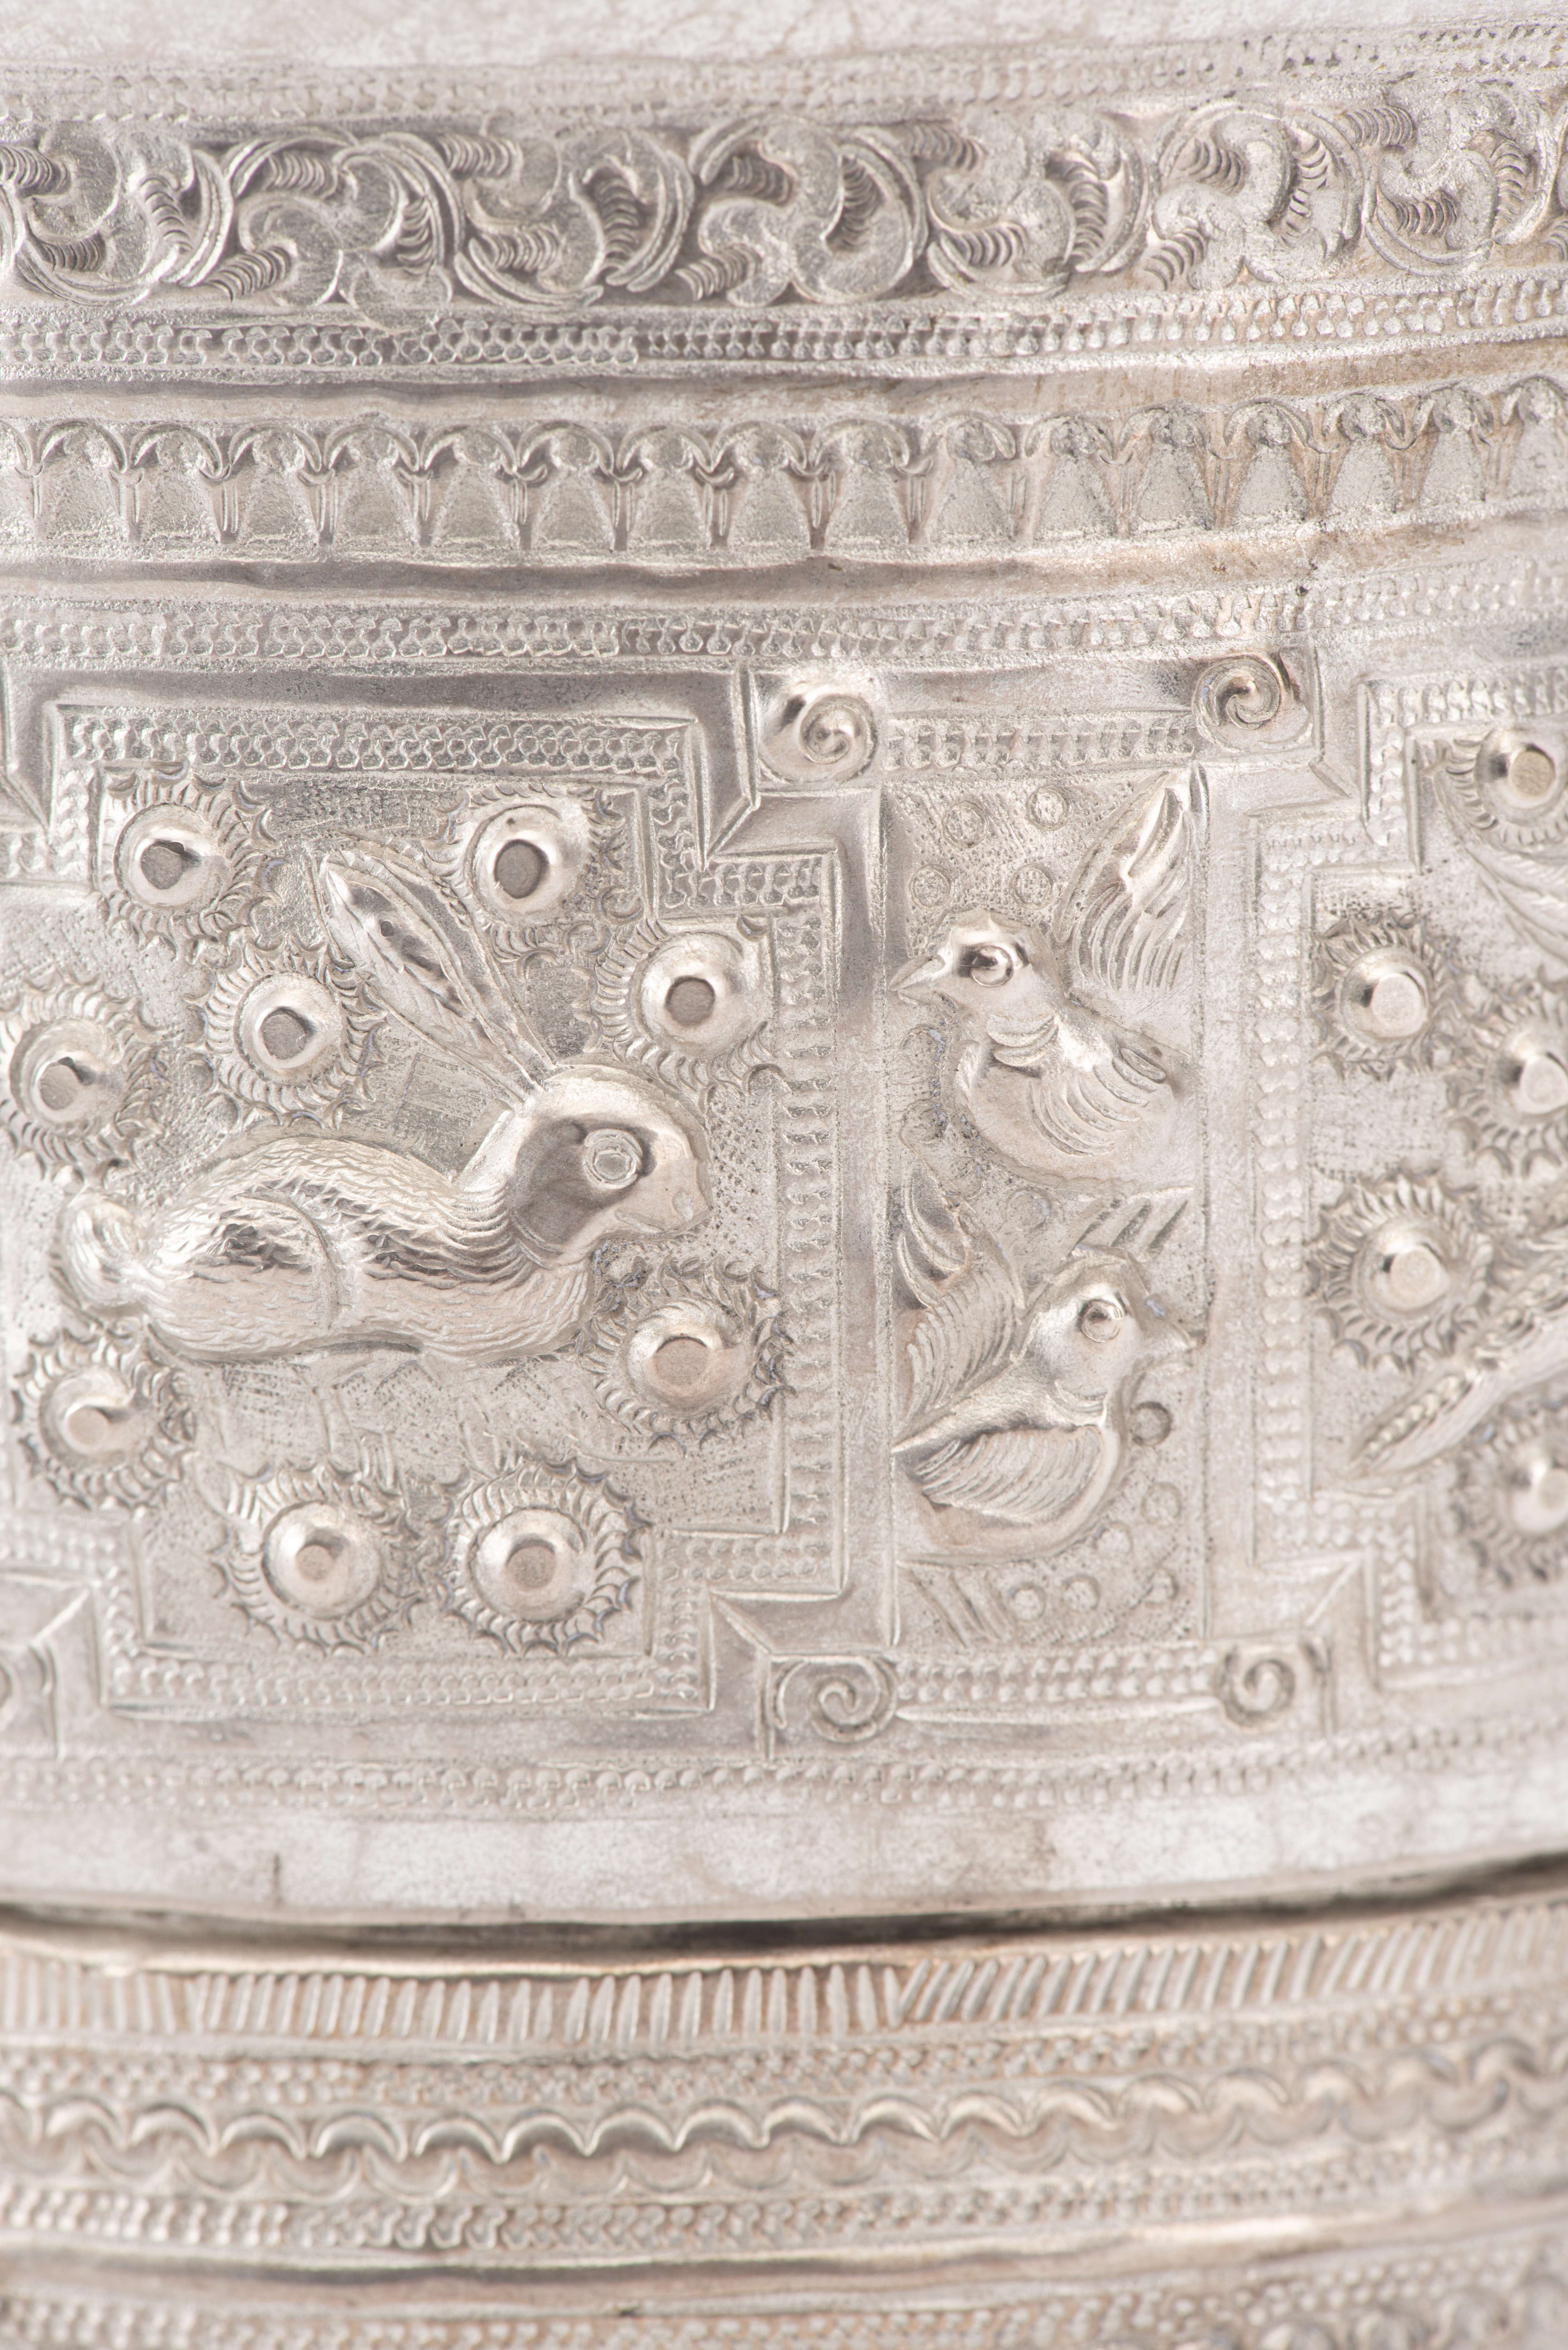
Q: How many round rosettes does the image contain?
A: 14